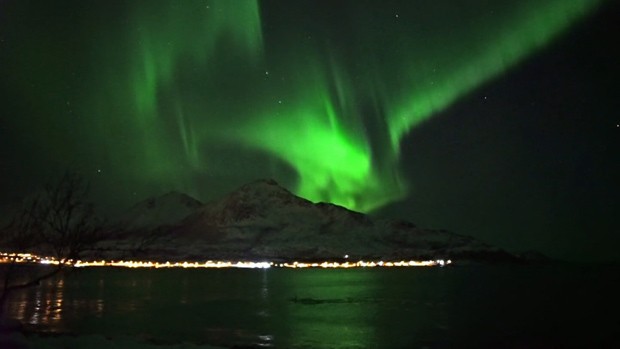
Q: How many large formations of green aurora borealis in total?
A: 3